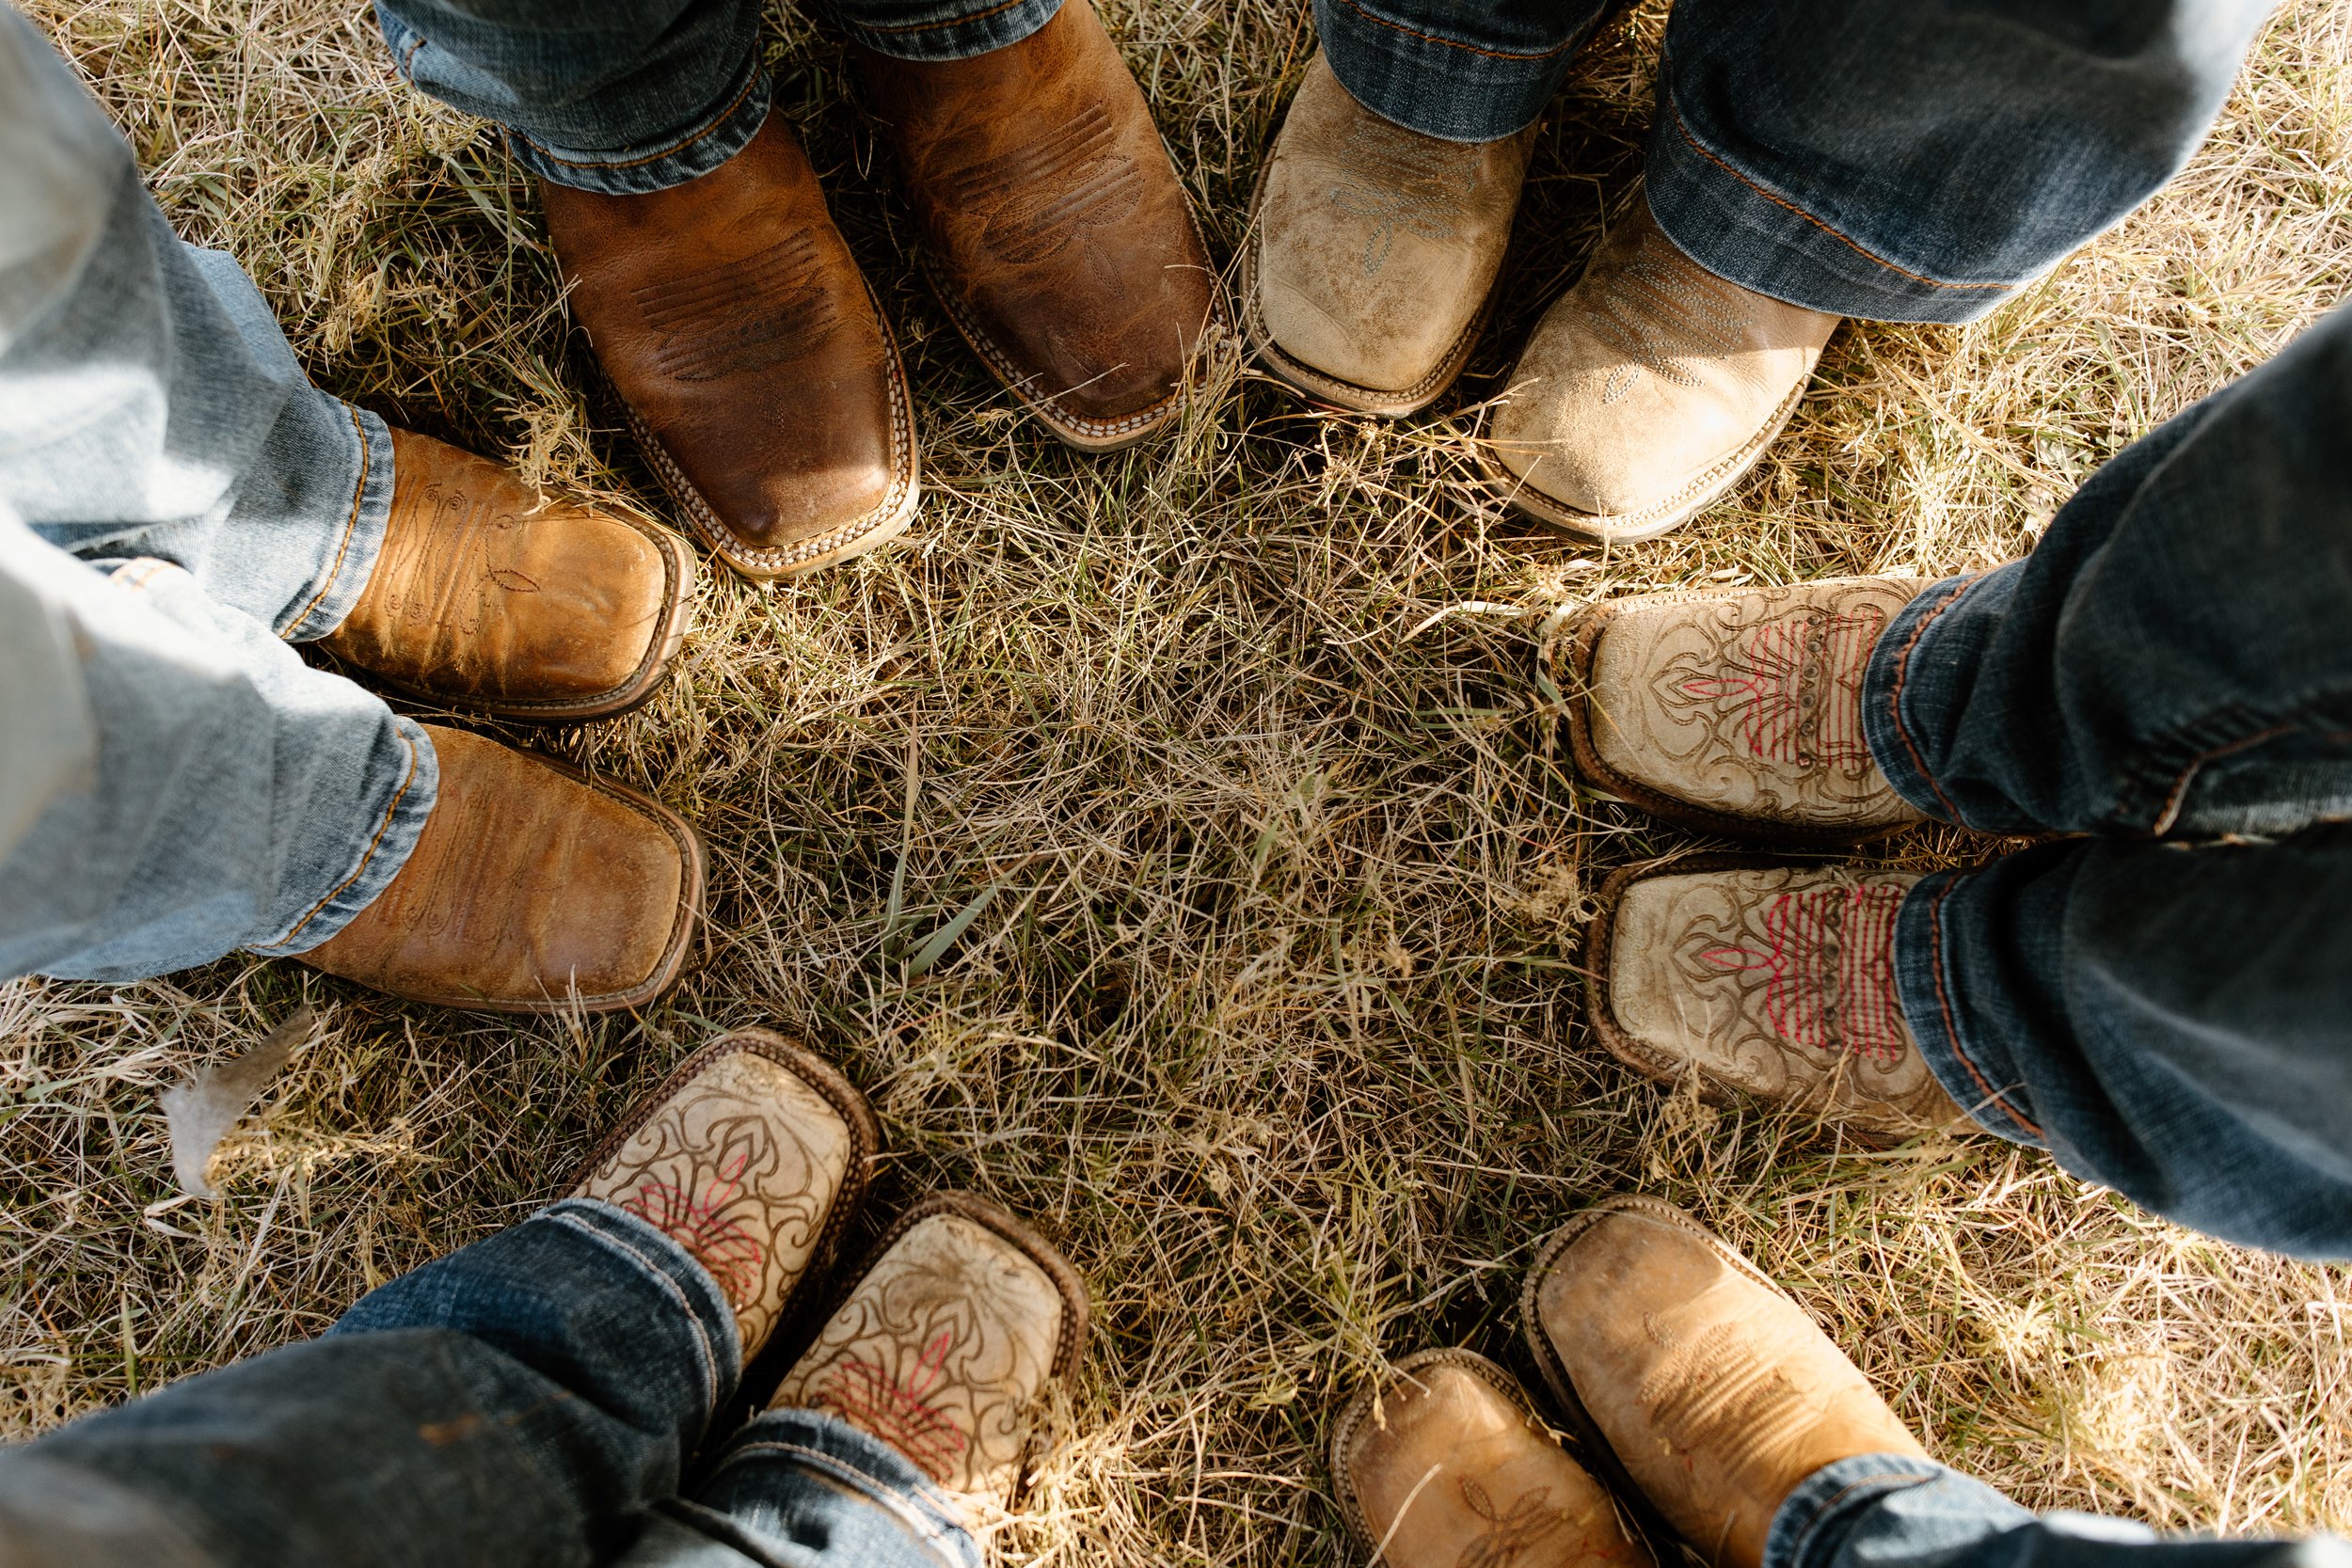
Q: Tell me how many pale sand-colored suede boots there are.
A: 2